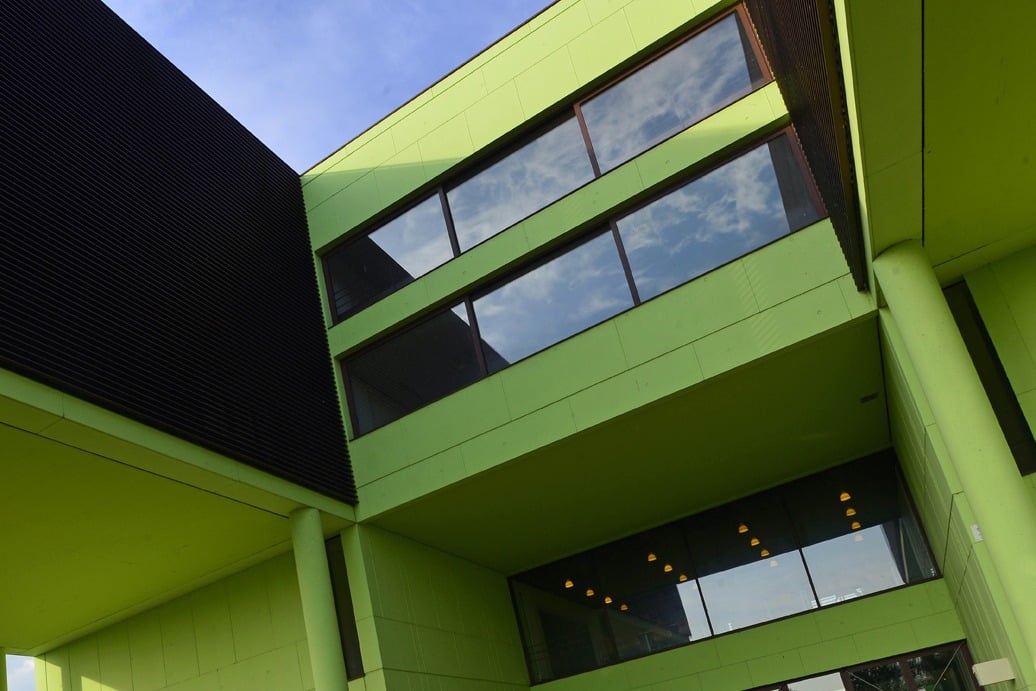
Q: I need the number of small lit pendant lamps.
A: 13